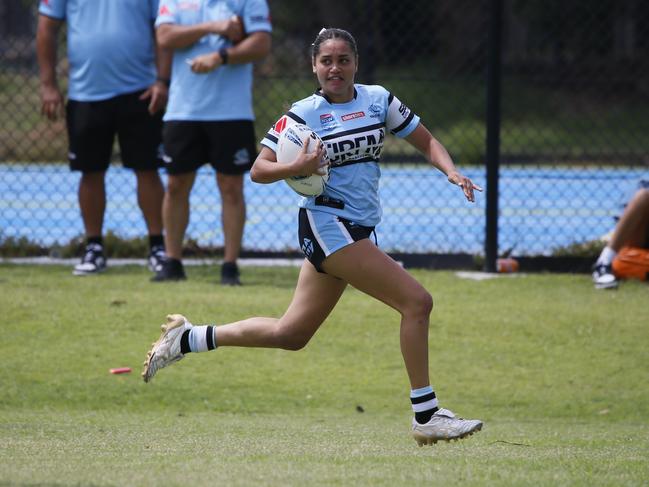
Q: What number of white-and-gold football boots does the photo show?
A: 2